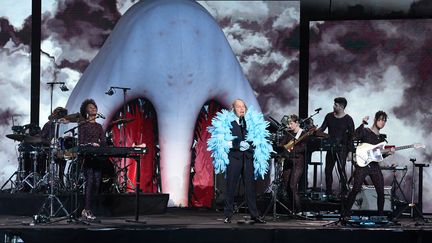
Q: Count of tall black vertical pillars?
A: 2